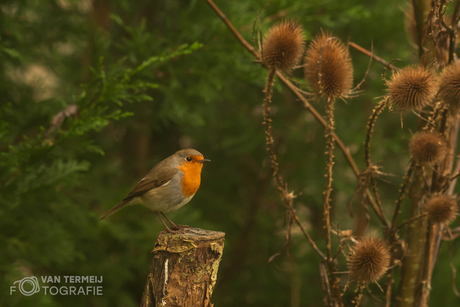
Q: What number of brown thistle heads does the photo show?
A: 7